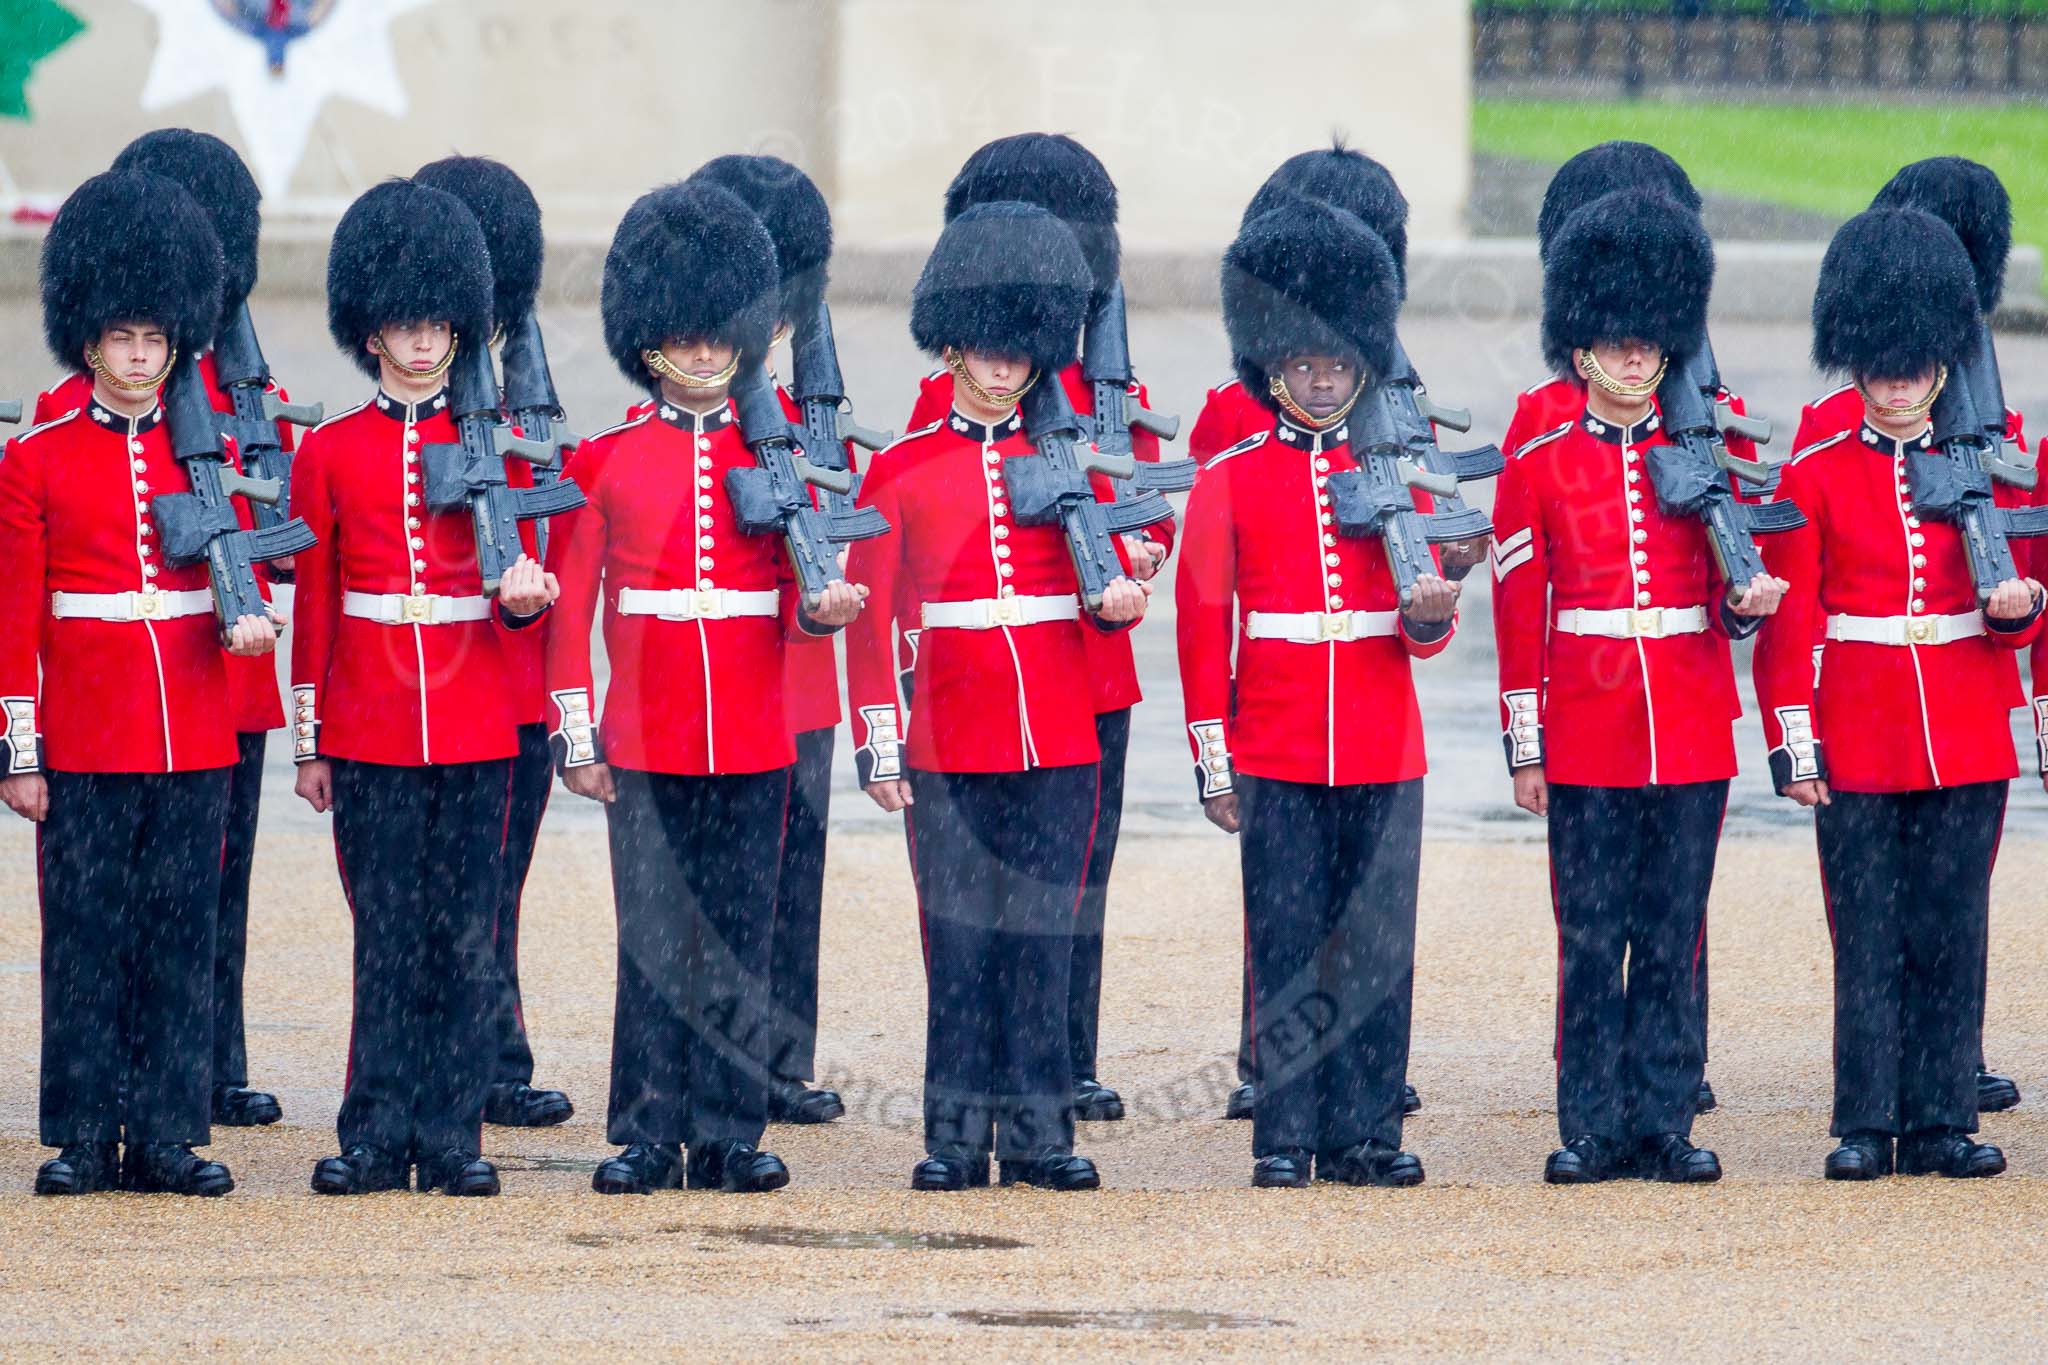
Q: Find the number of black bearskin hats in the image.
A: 14